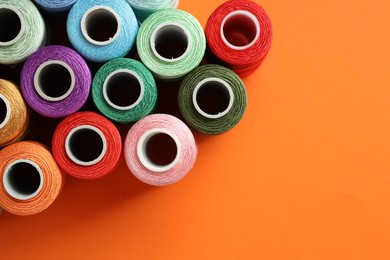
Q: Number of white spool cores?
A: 11